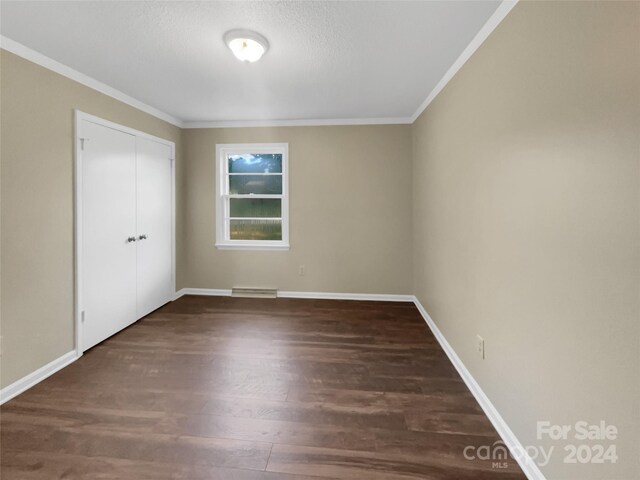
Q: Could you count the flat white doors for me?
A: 2